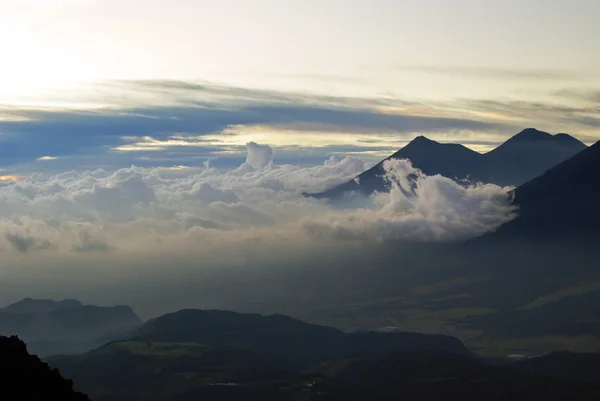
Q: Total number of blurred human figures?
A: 0